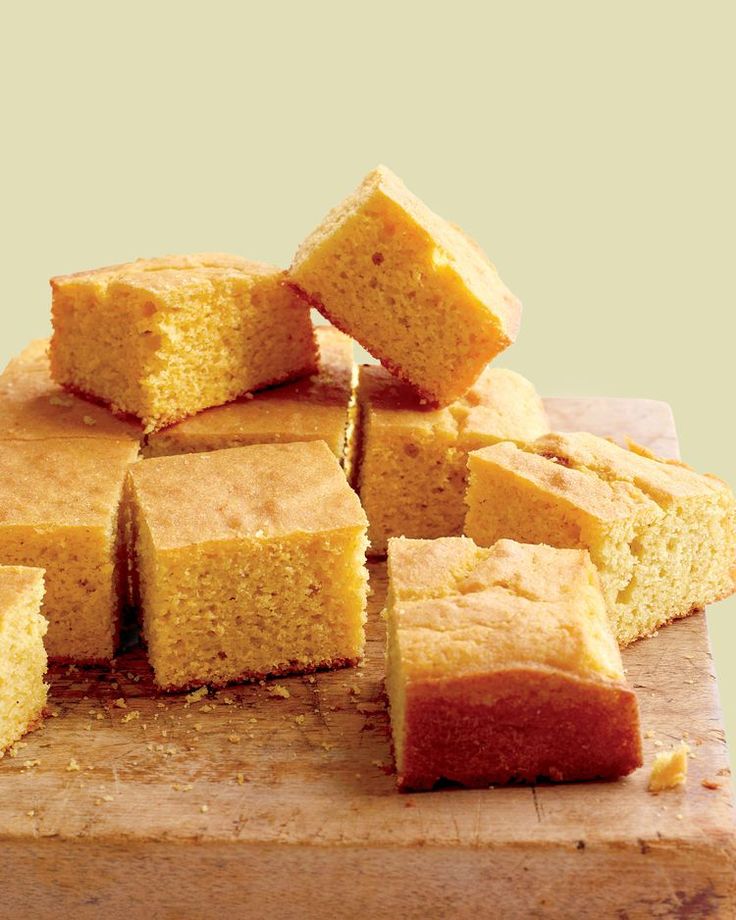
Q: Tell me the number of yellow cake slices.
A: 10